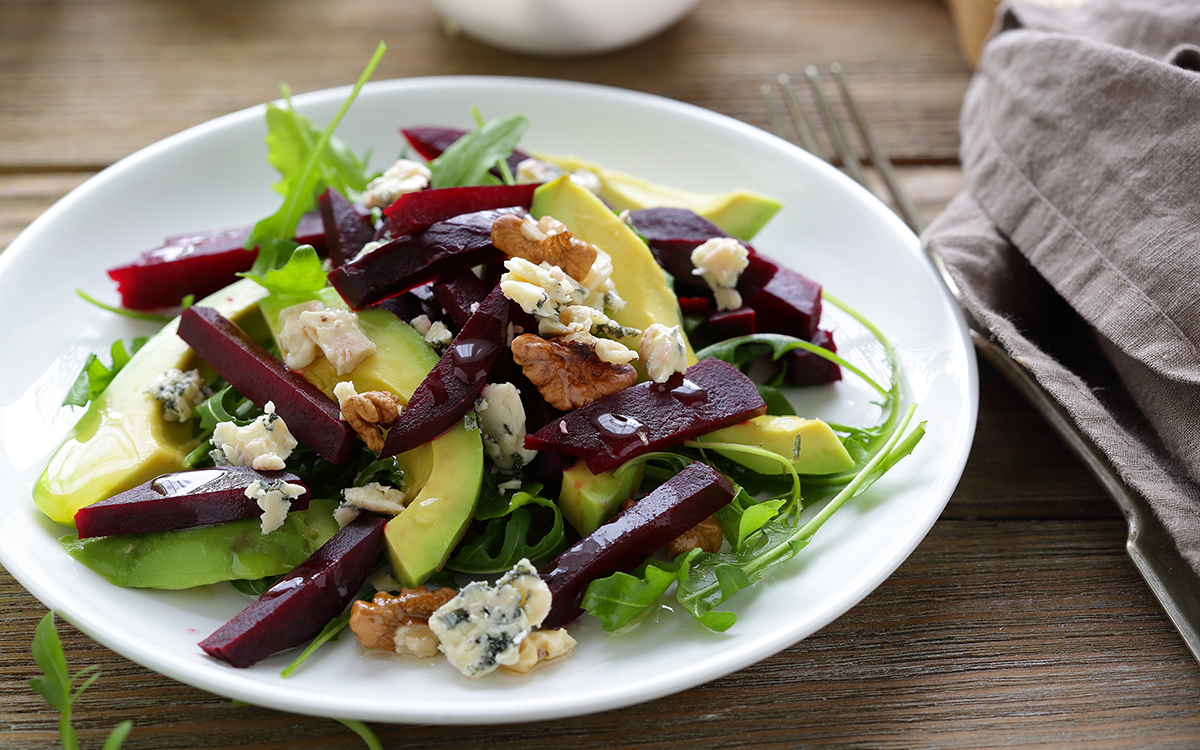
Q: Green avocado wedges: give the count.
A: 8